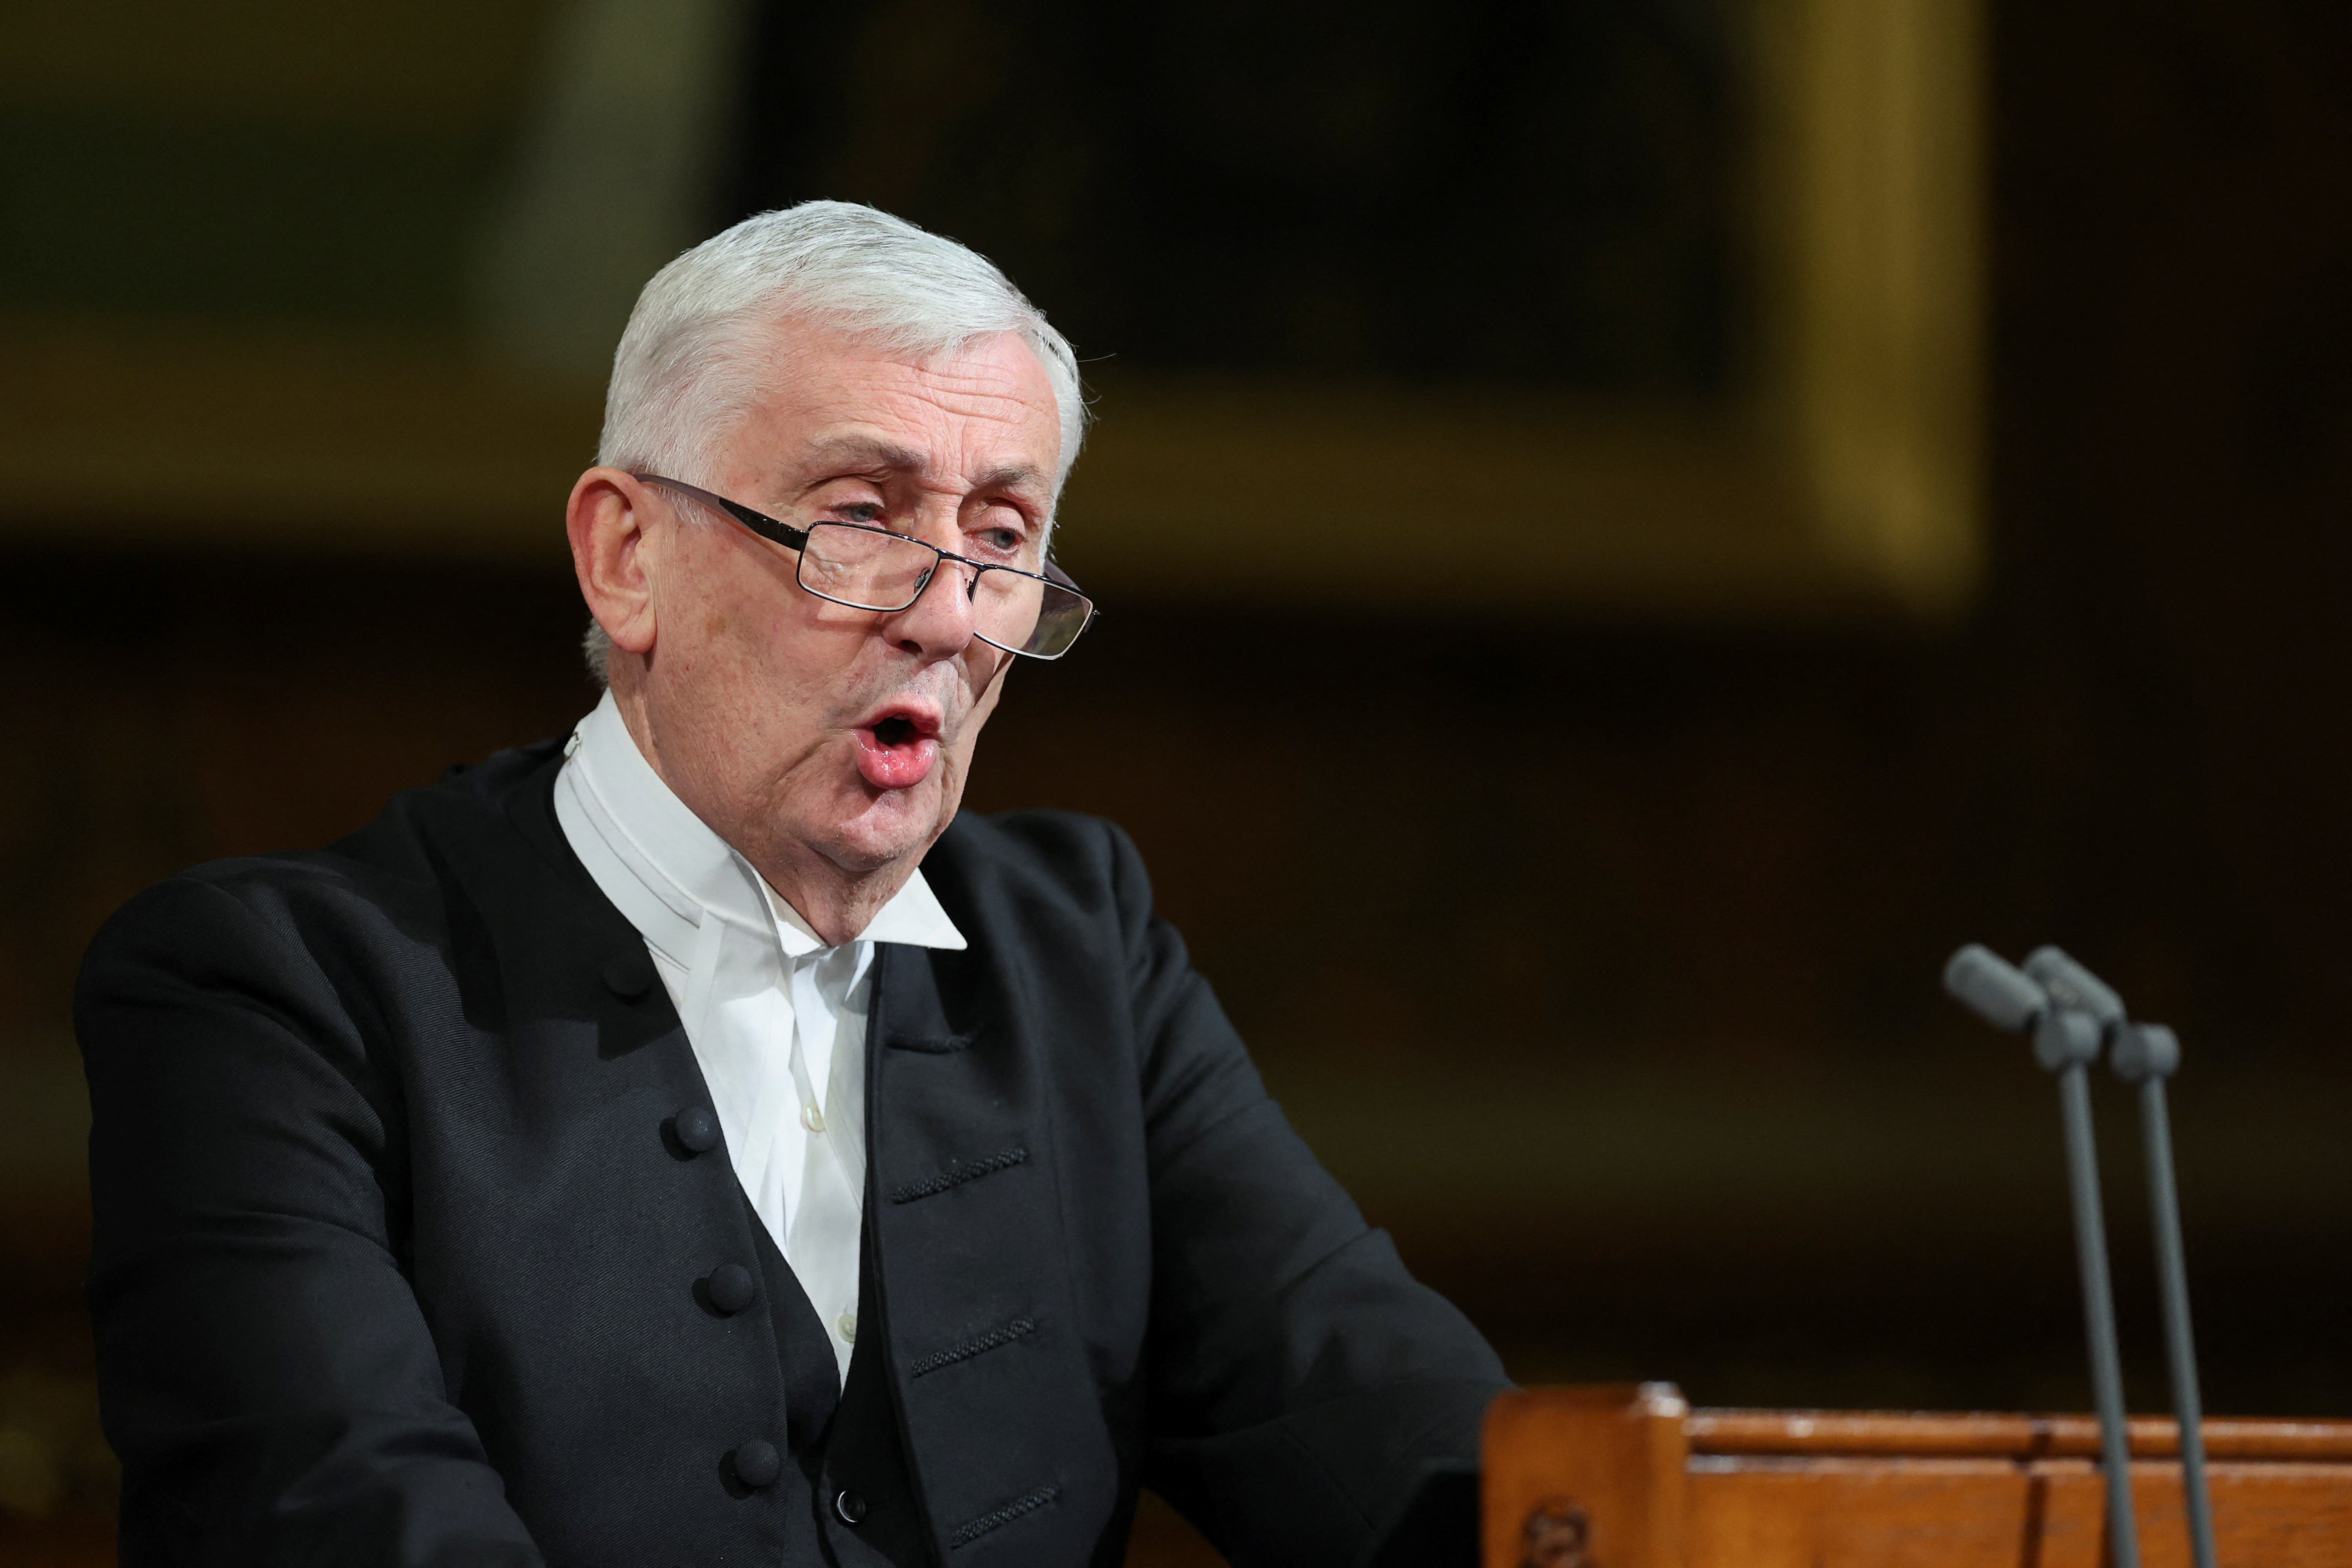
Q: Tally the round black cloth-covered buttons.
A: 4